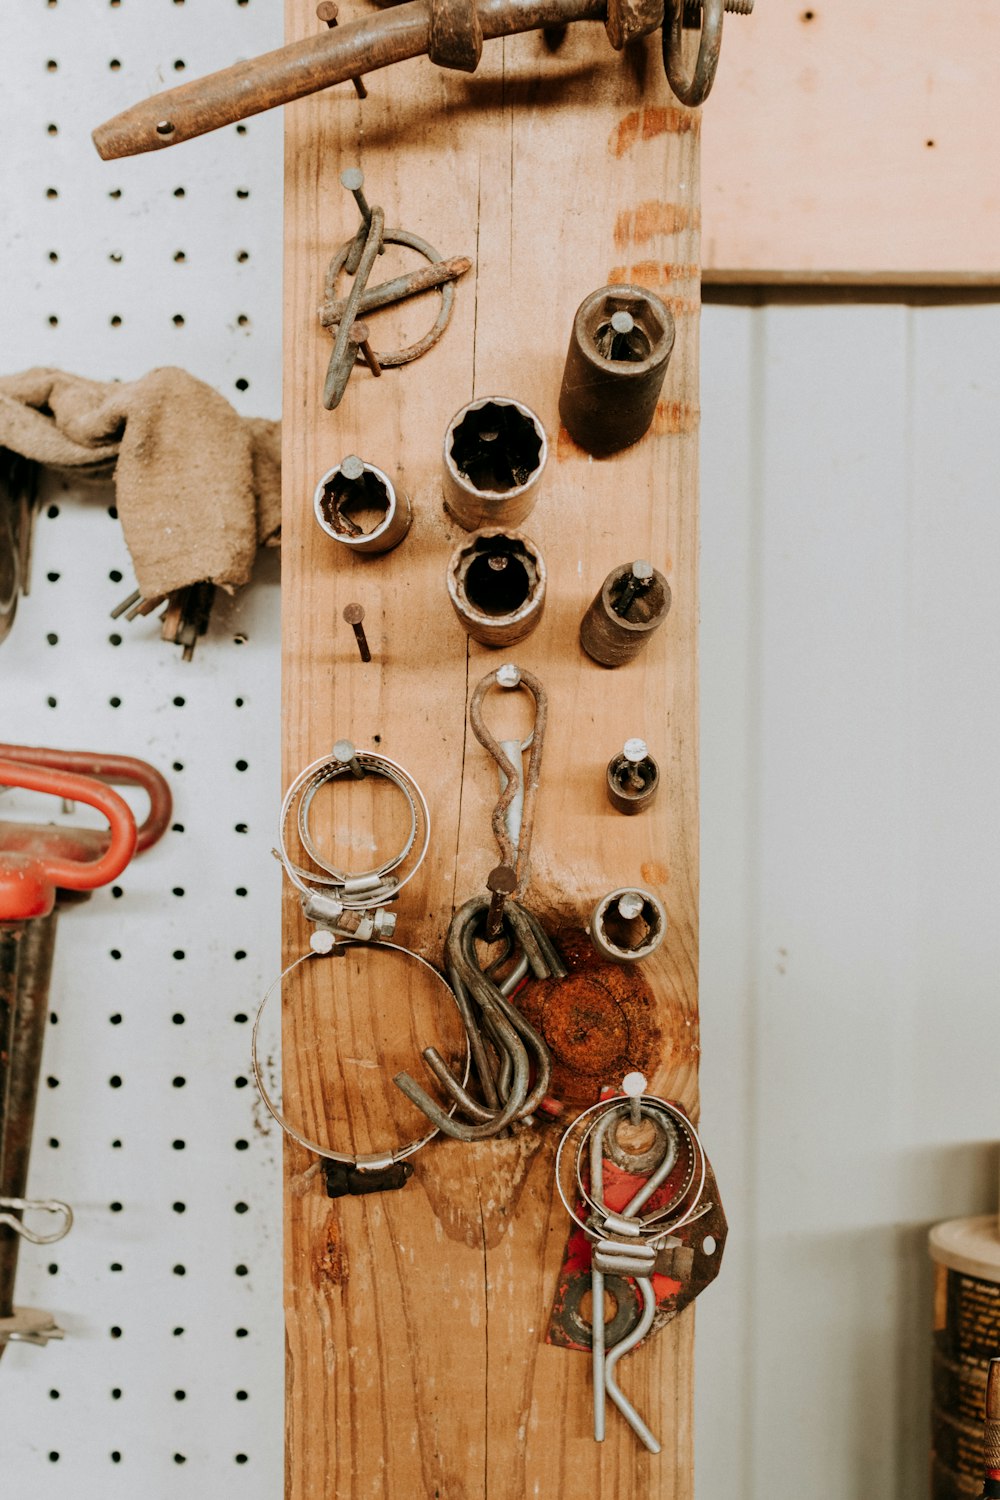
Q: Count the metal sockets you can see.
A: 7